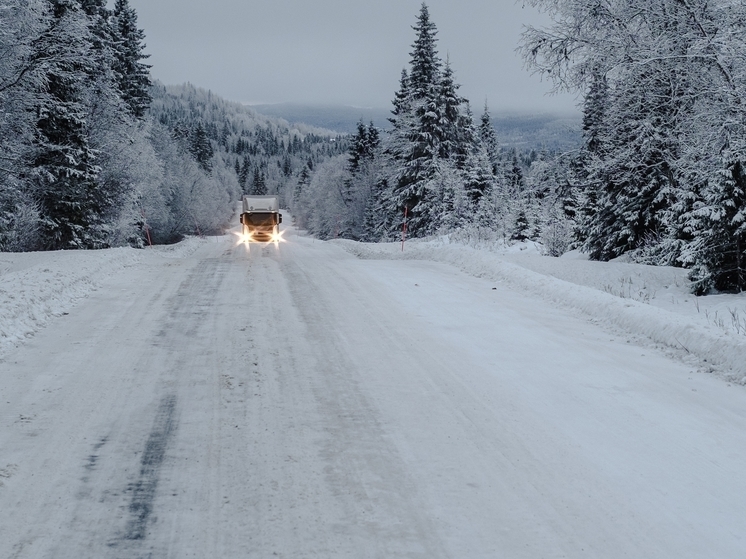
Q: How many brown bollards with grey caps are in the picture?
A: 0